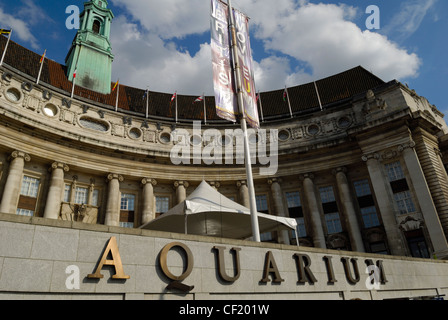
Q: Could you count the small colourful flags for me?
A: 9